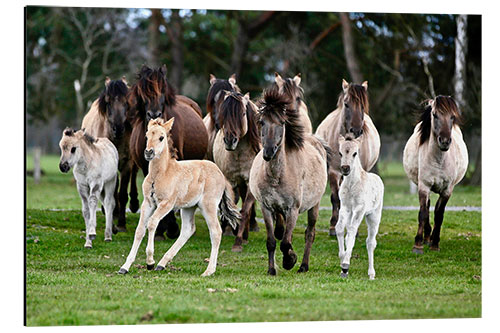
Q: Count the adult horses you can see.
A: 8